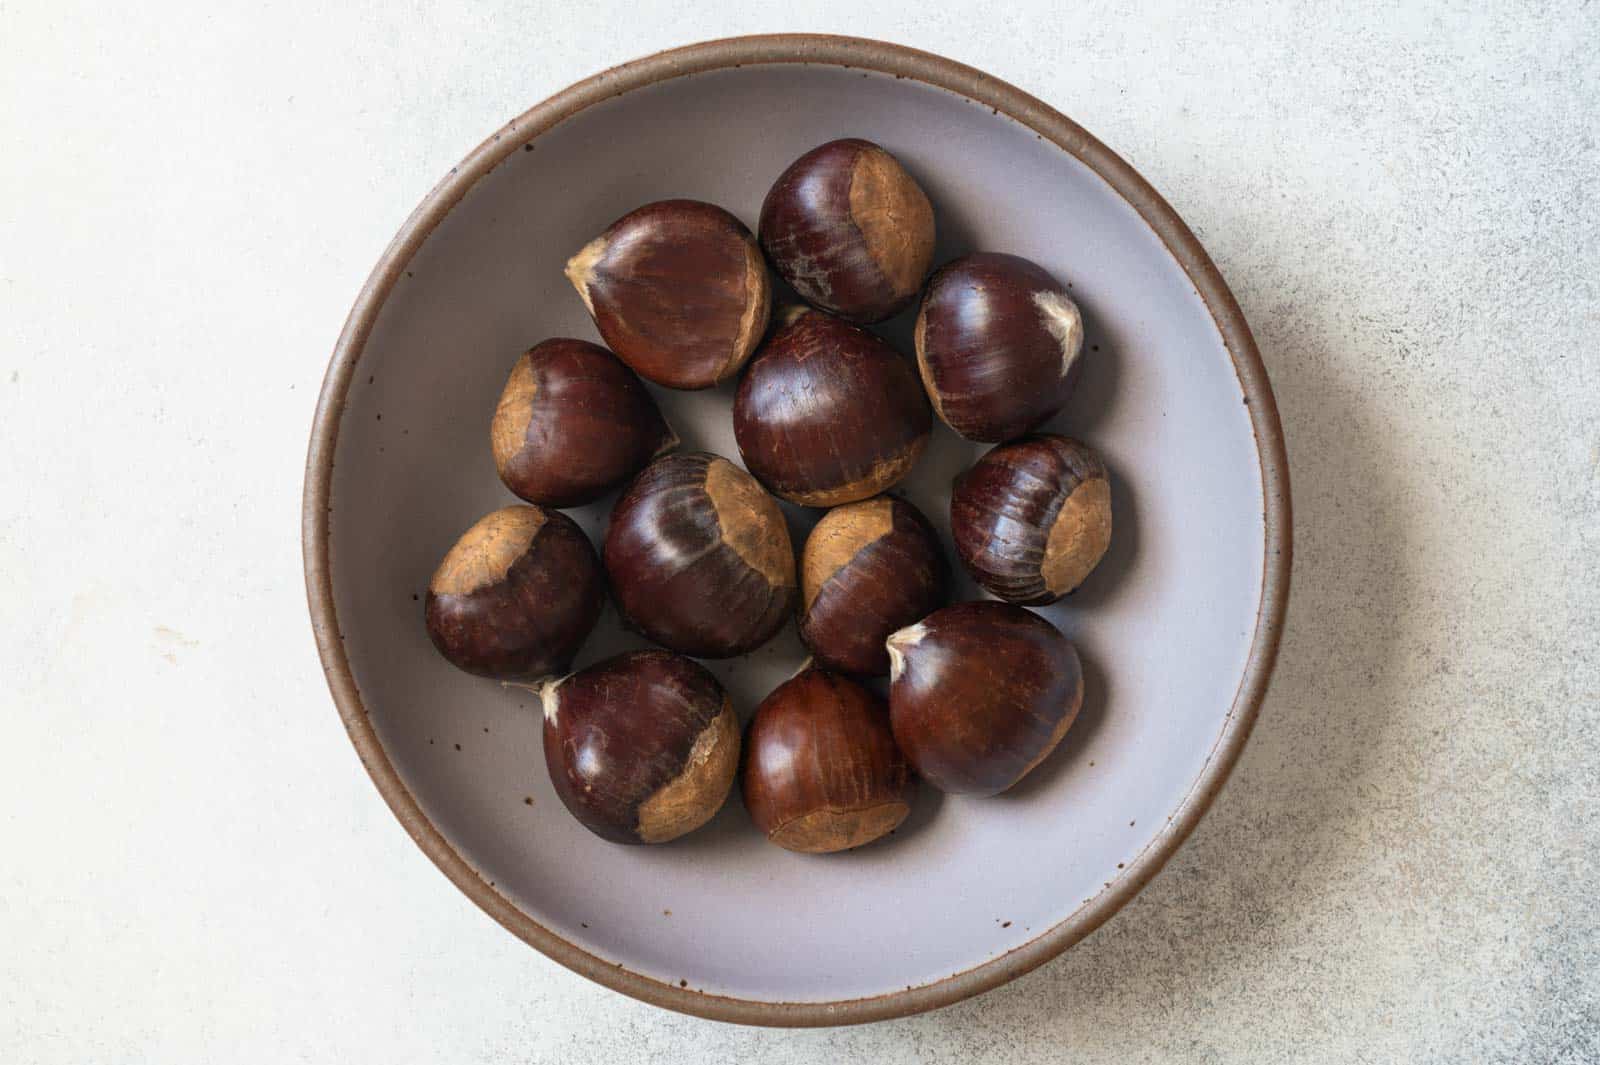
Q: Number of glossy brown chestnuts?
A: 12